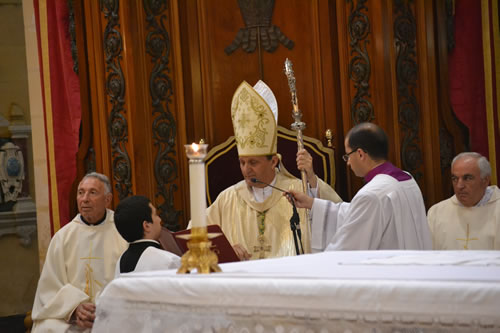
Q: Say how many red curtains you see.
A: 2